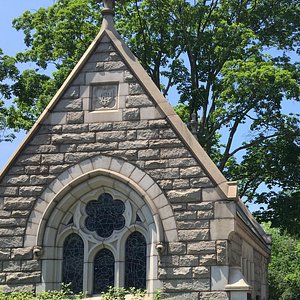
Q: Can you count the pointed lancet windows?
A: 3